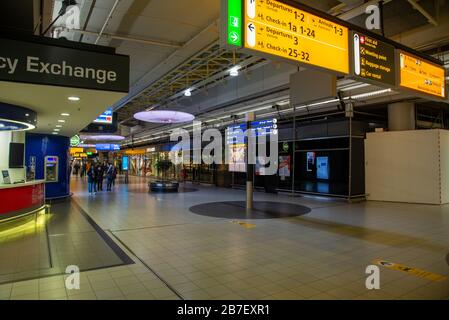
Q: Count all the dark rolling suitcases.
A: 0